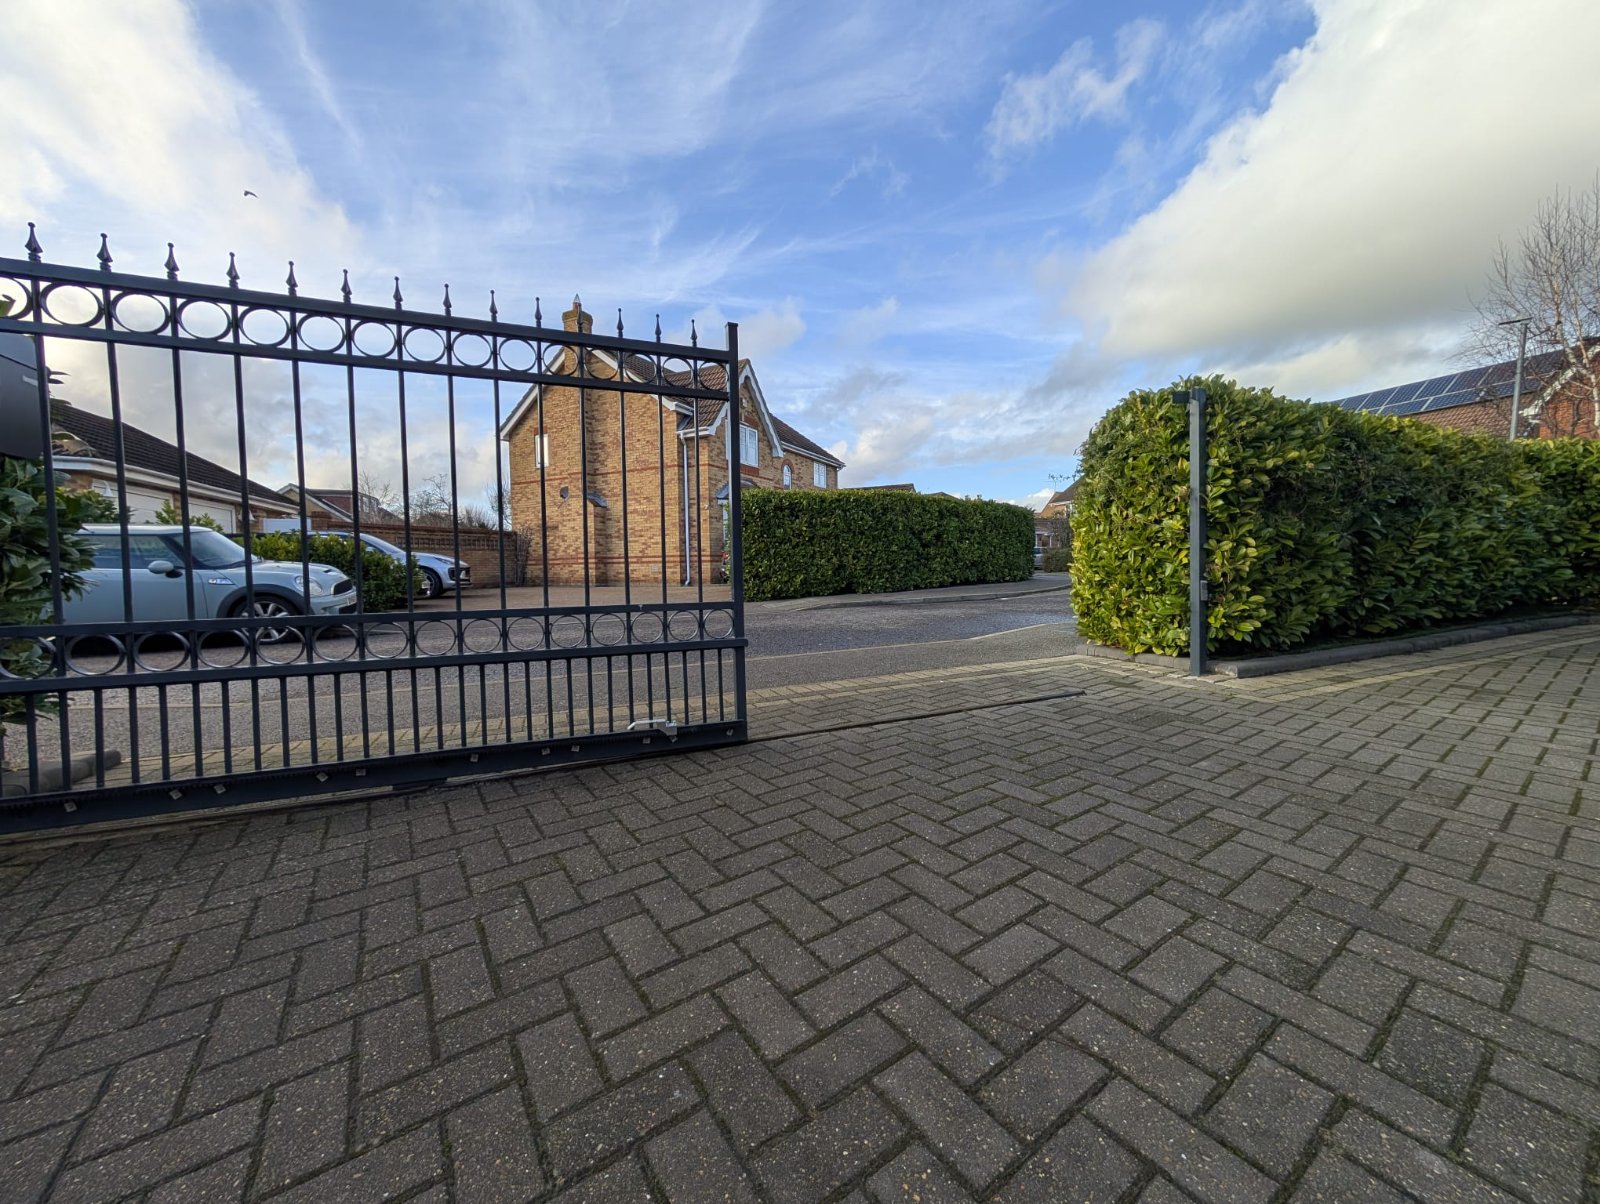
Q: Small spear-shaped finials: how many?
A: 14